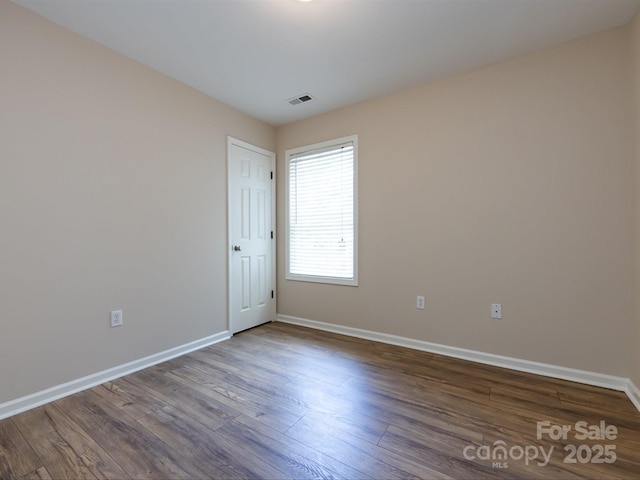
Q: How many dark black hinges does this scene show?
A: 3